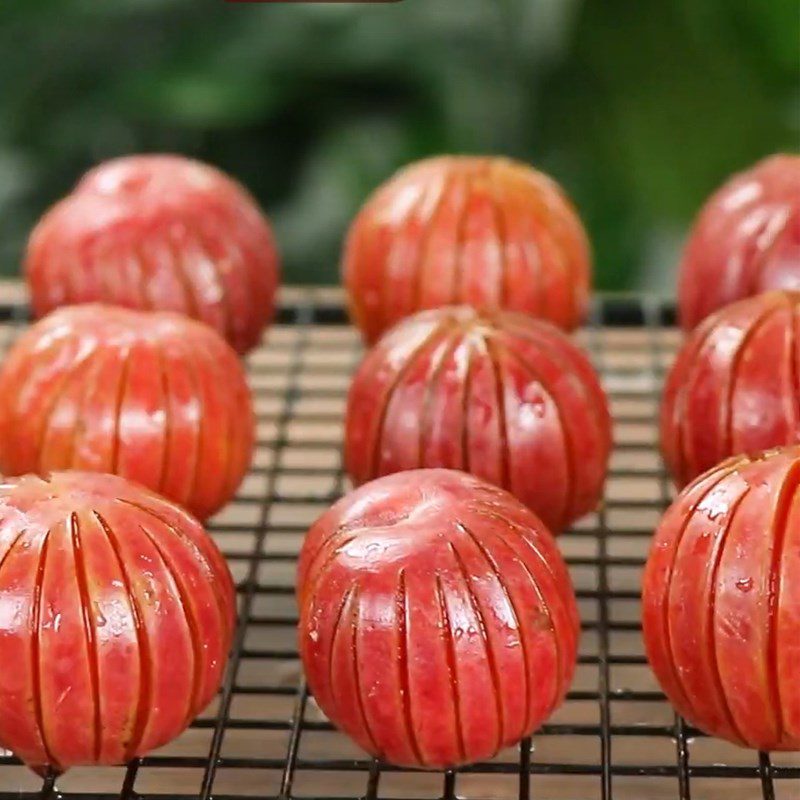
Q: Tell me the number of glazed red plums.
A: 9